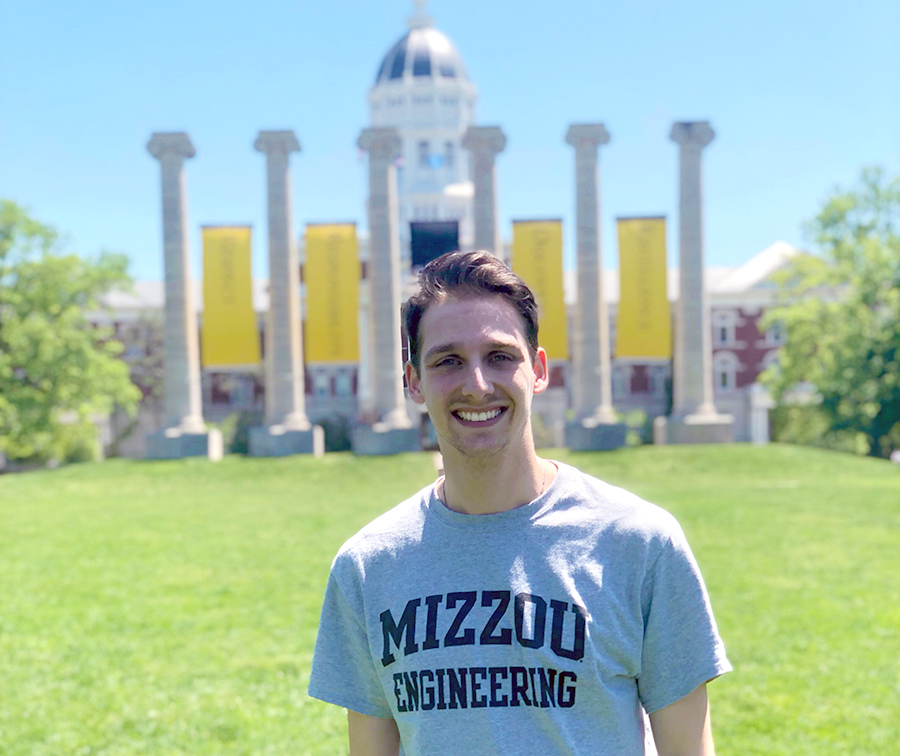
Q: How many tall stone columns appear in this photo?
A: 6